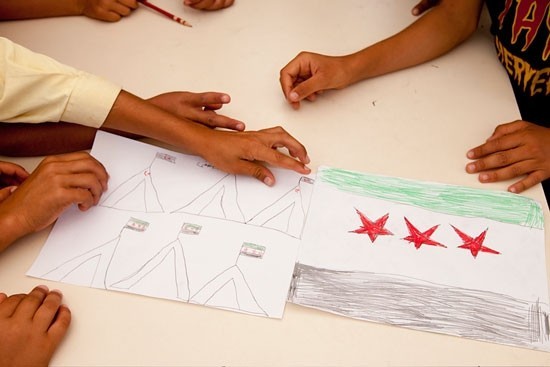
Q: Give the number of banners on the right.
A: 1